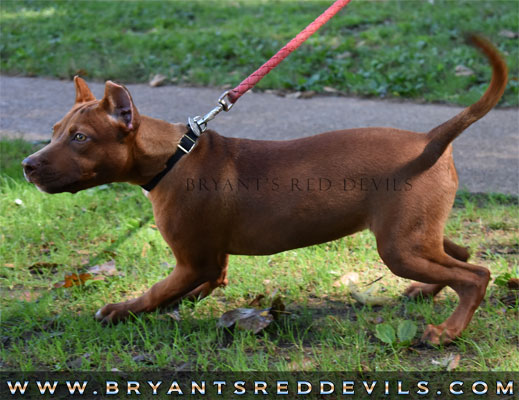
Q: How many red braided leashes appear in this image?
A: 1